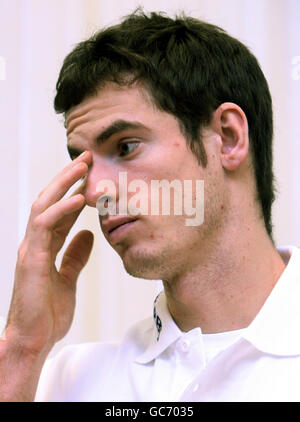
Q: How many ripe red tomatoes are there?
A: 0